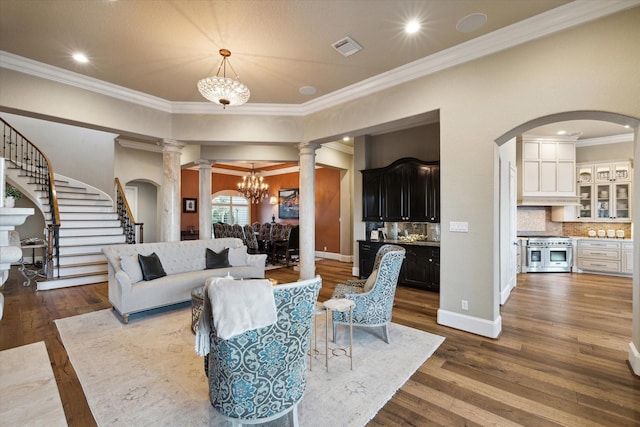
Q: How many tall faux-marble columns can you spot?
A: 3